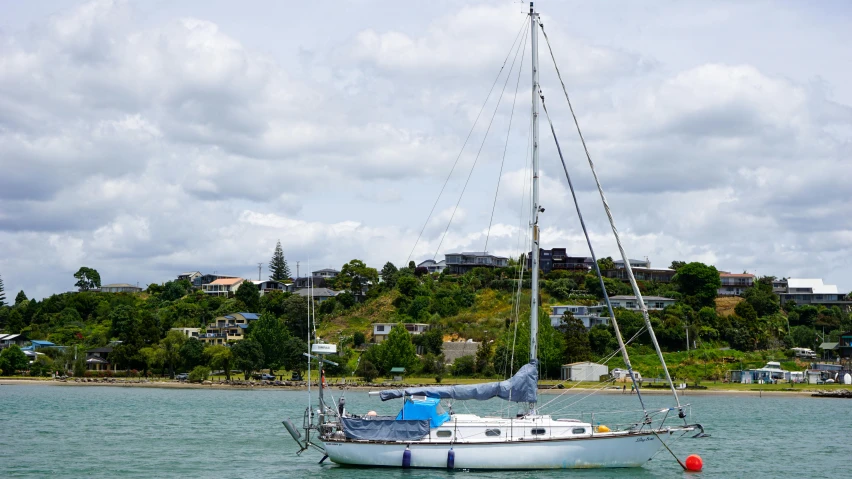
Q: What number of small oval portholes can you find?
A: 4